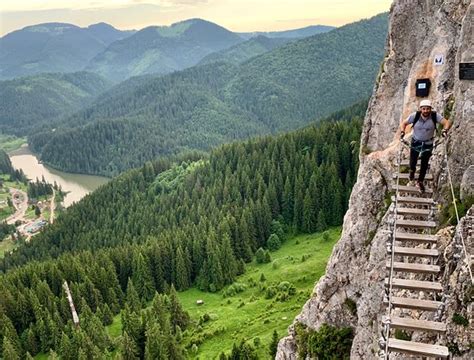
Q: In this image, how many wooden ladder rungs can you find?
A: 13